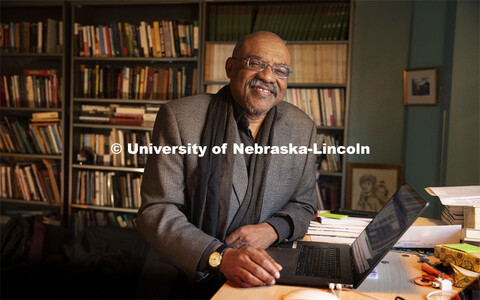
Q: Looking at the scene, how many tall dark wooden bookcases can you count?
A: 3